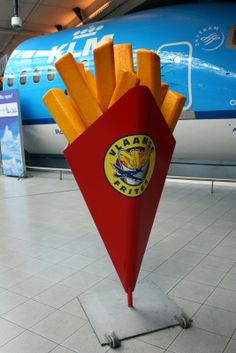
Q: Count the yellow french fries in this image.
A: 10